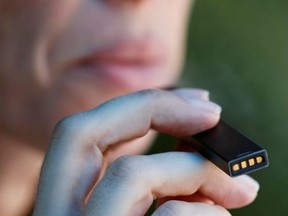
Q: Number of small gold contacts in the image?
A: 4